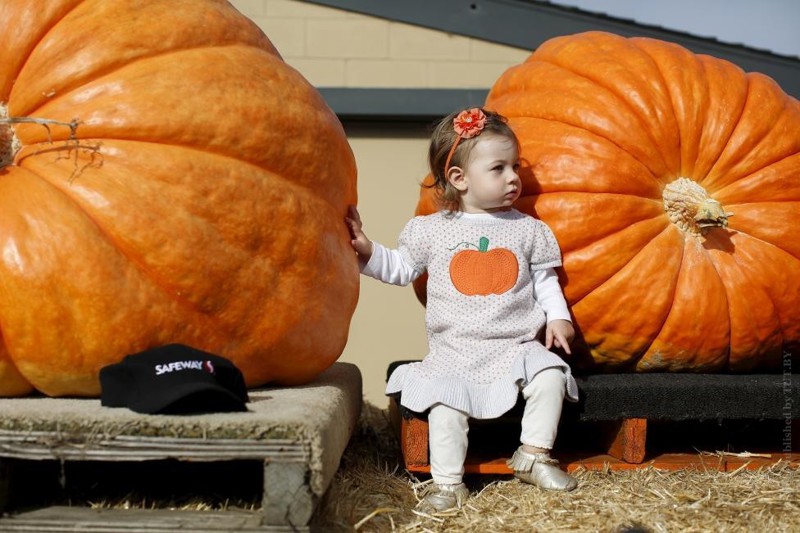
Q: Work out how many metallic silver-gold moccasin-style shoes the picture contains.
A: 2